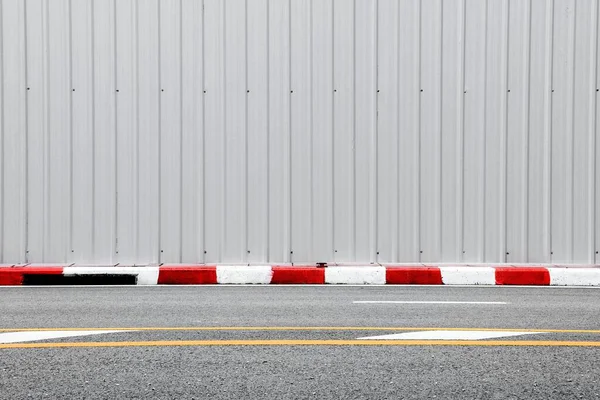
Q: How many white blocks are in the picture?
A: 5